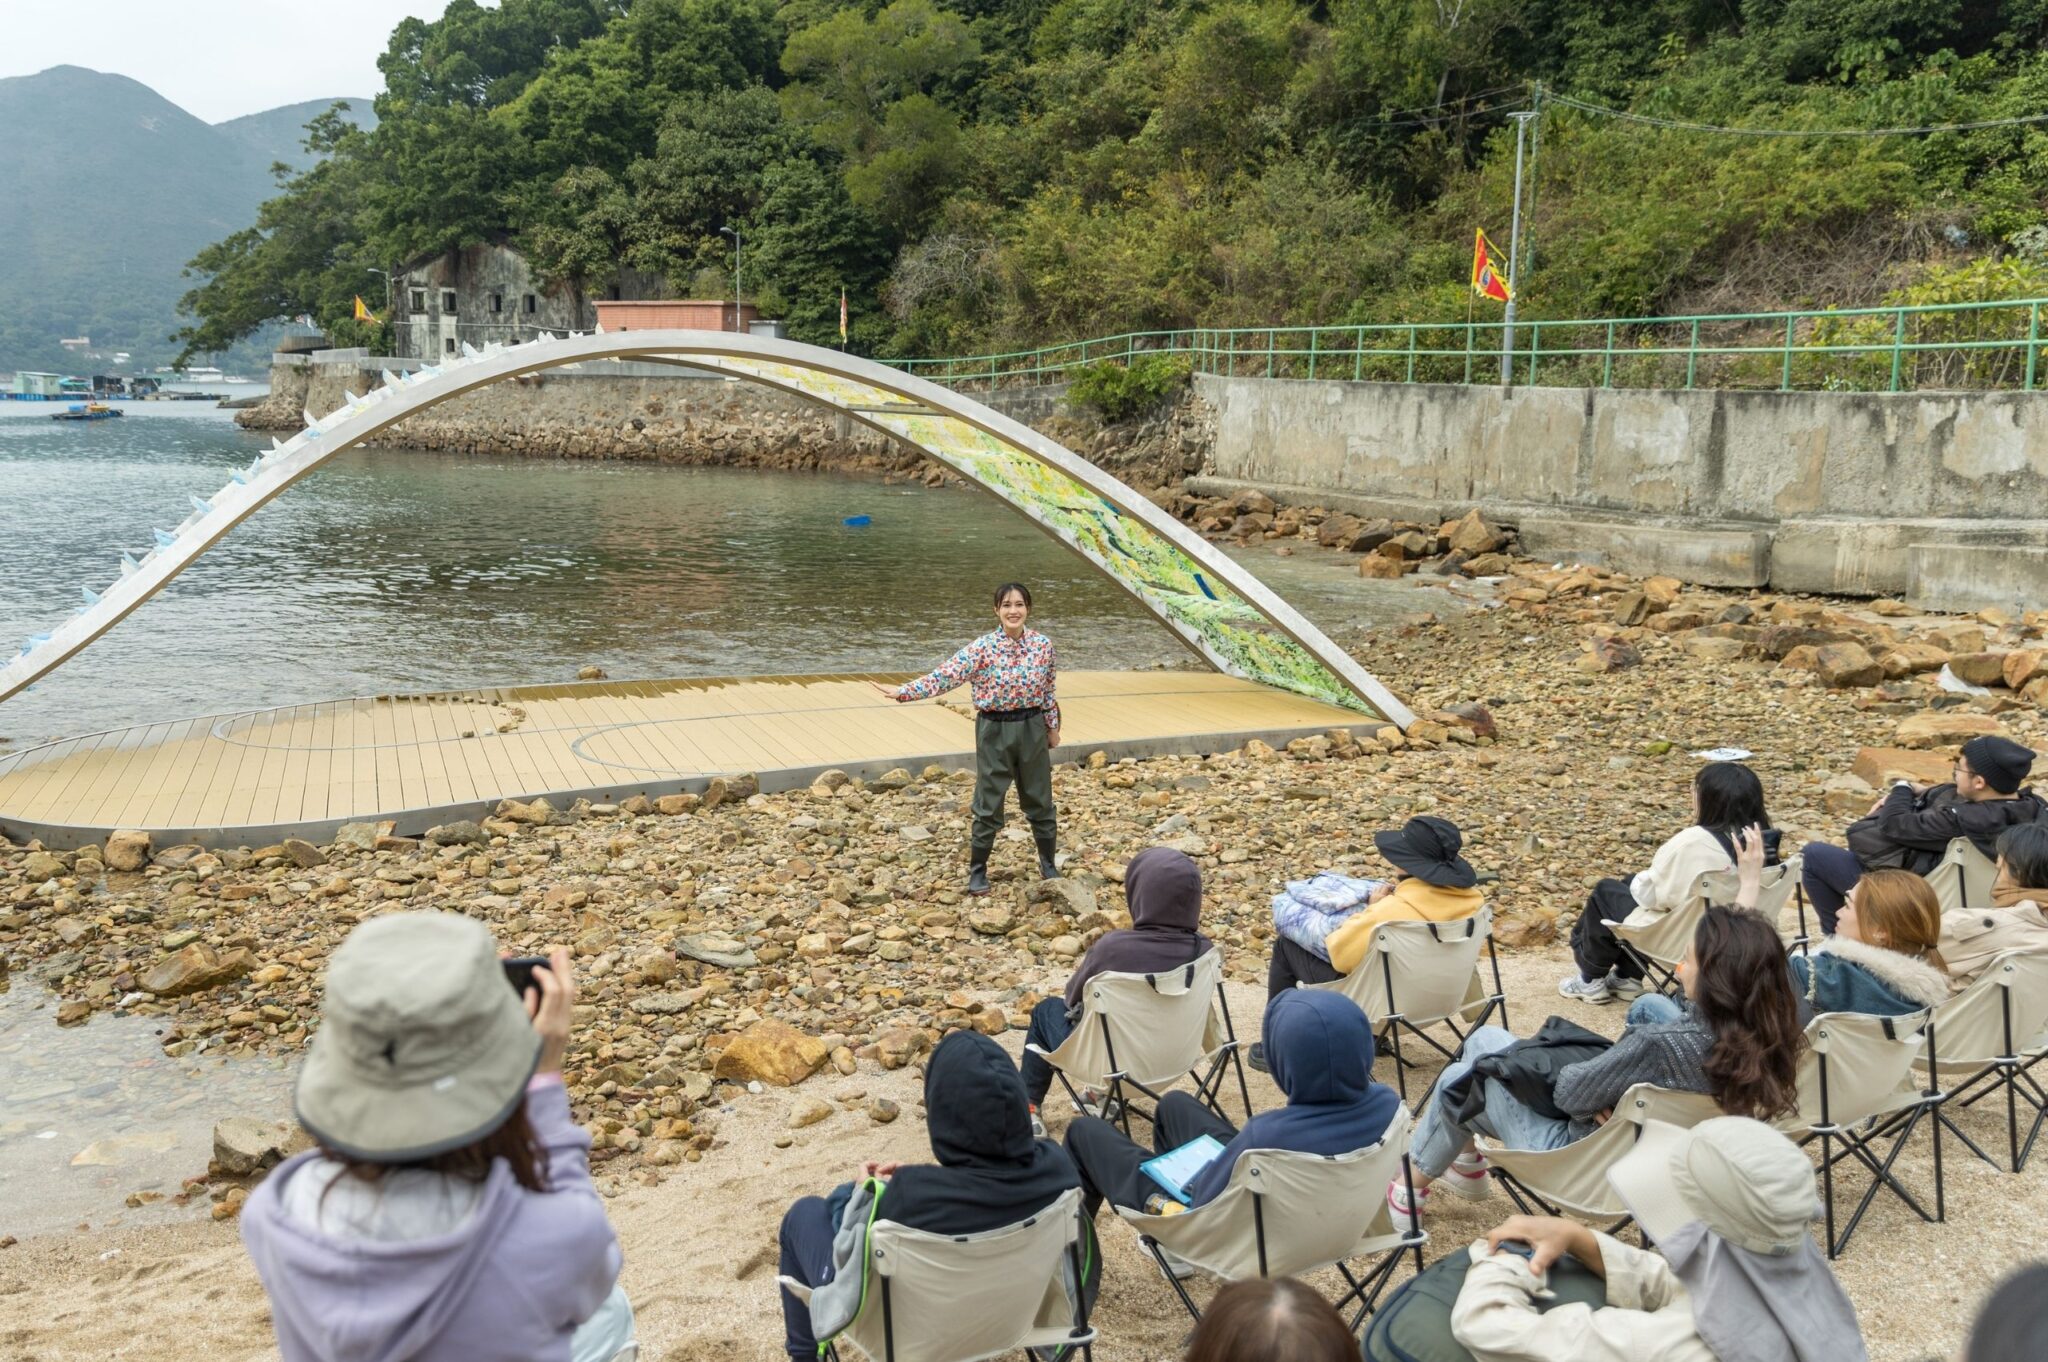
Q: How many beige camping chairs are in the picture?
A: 9